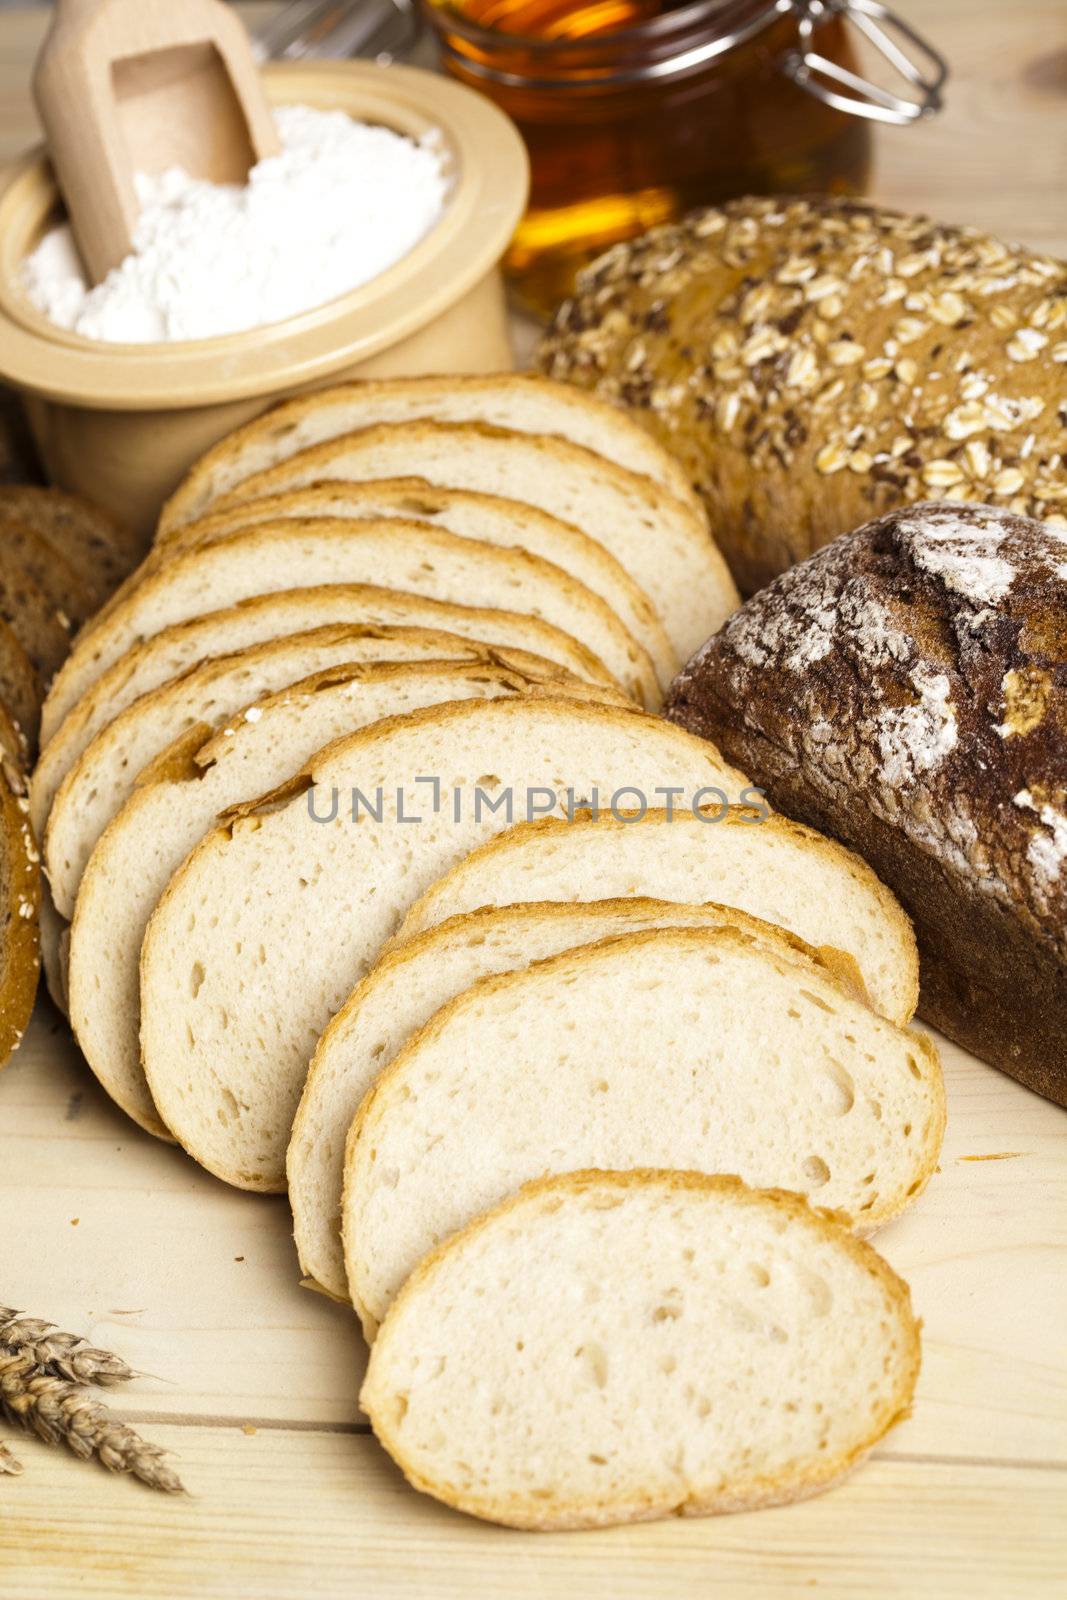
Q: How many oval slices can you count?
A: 12